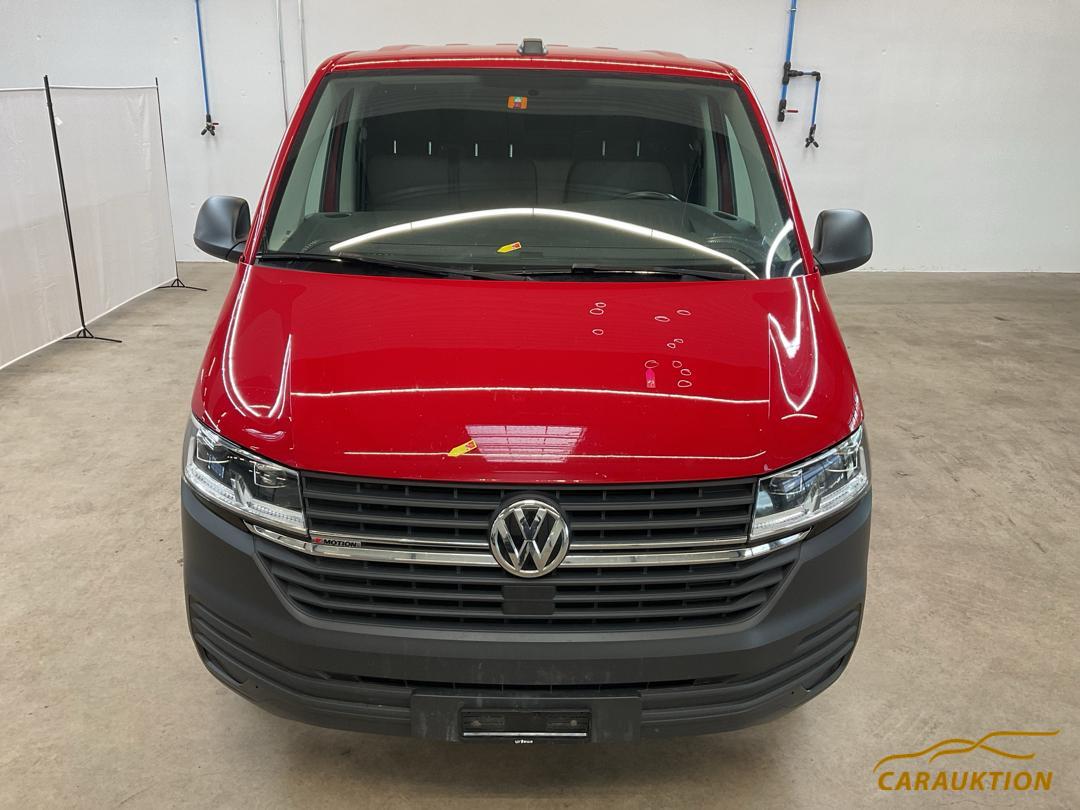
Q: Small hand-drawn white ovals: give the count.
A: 11